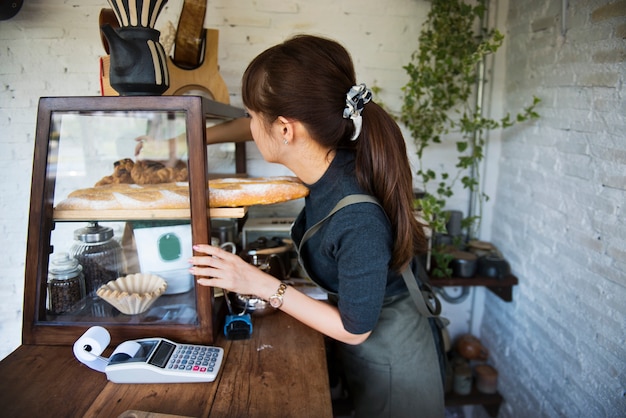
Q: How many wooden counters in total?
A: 1